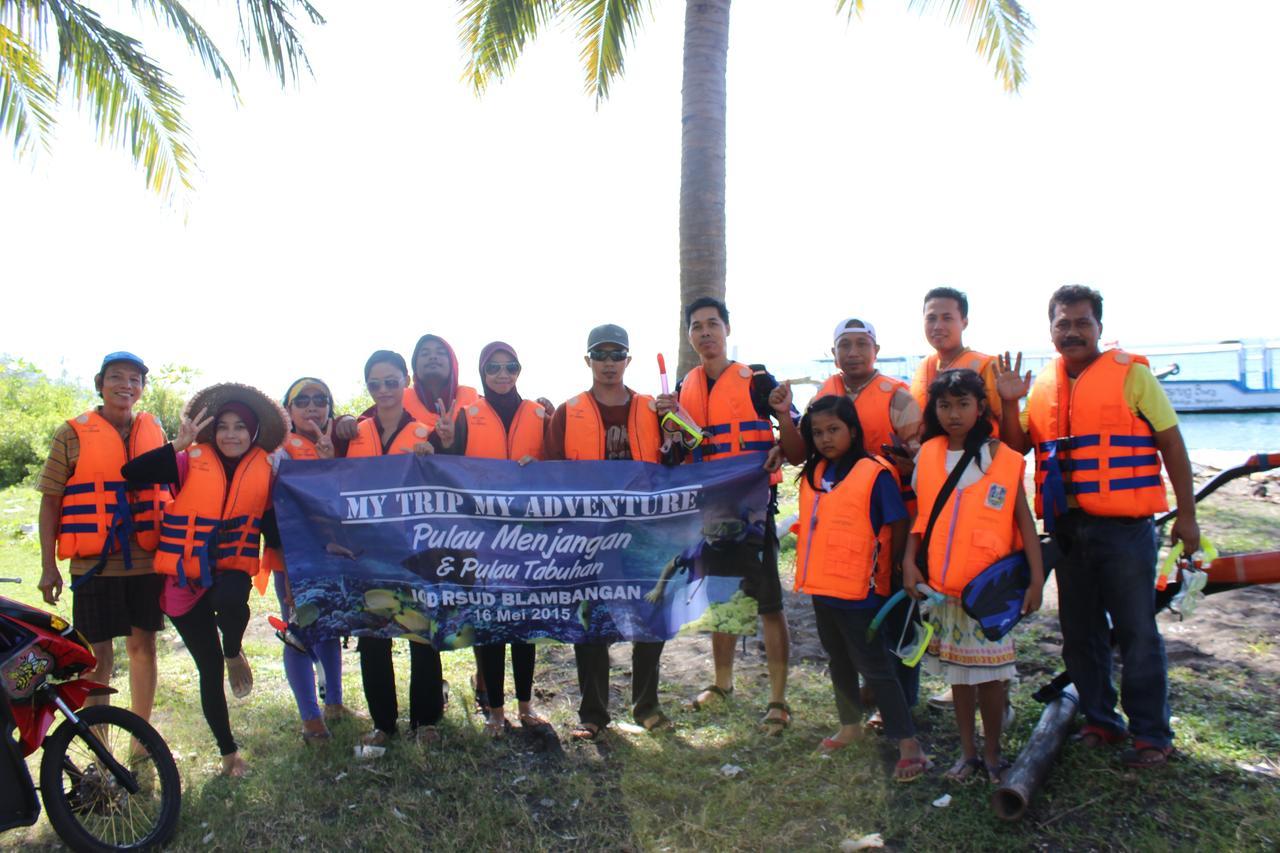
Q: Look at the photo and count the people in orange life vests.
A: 13